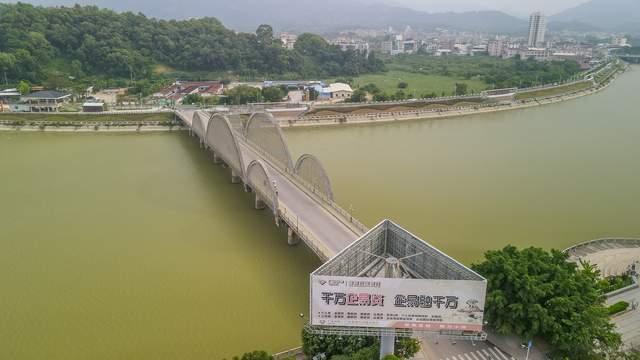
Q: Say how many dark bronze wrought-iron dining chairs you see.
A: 0